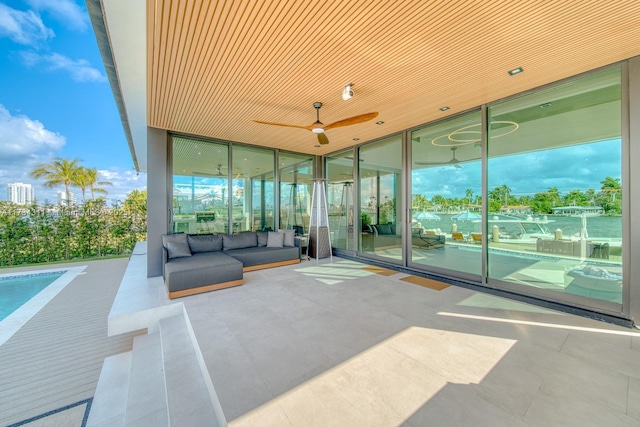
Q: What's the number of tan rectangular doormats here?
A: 2